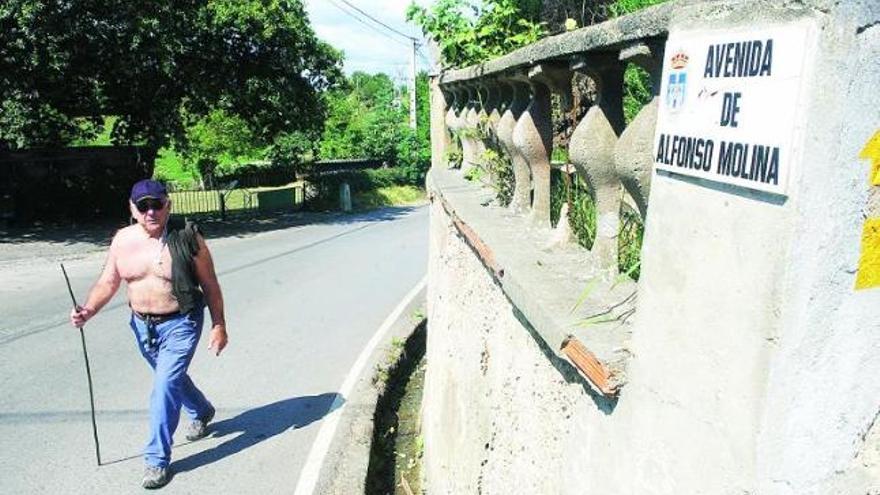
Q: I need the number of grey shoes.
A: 2